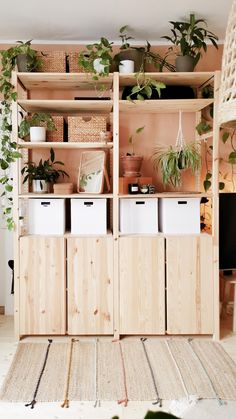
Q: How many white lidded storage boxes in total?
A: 4